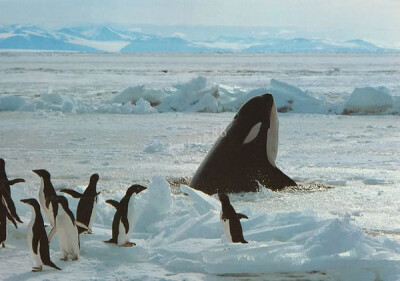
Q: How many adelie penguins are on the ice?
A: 8